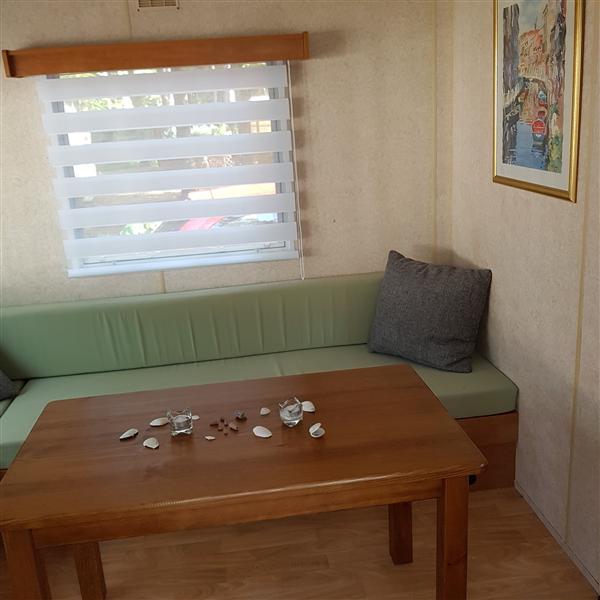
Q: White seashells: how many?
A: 9